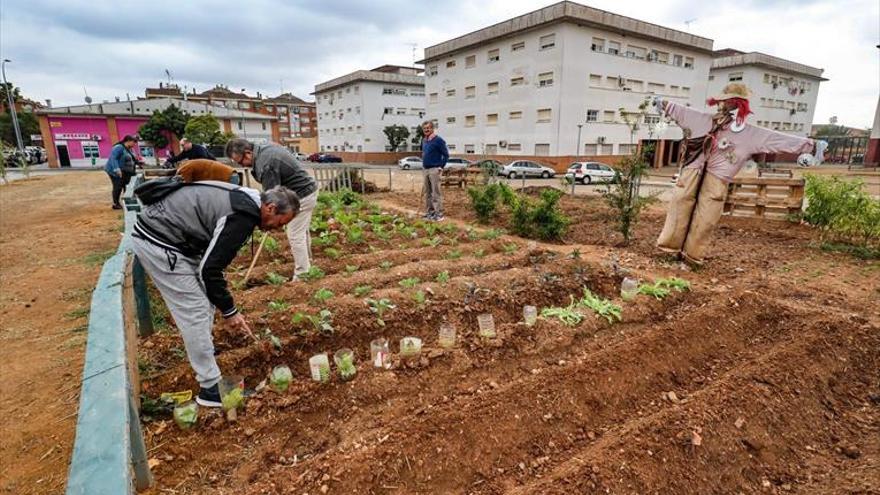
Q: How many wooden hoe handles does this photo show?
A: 1